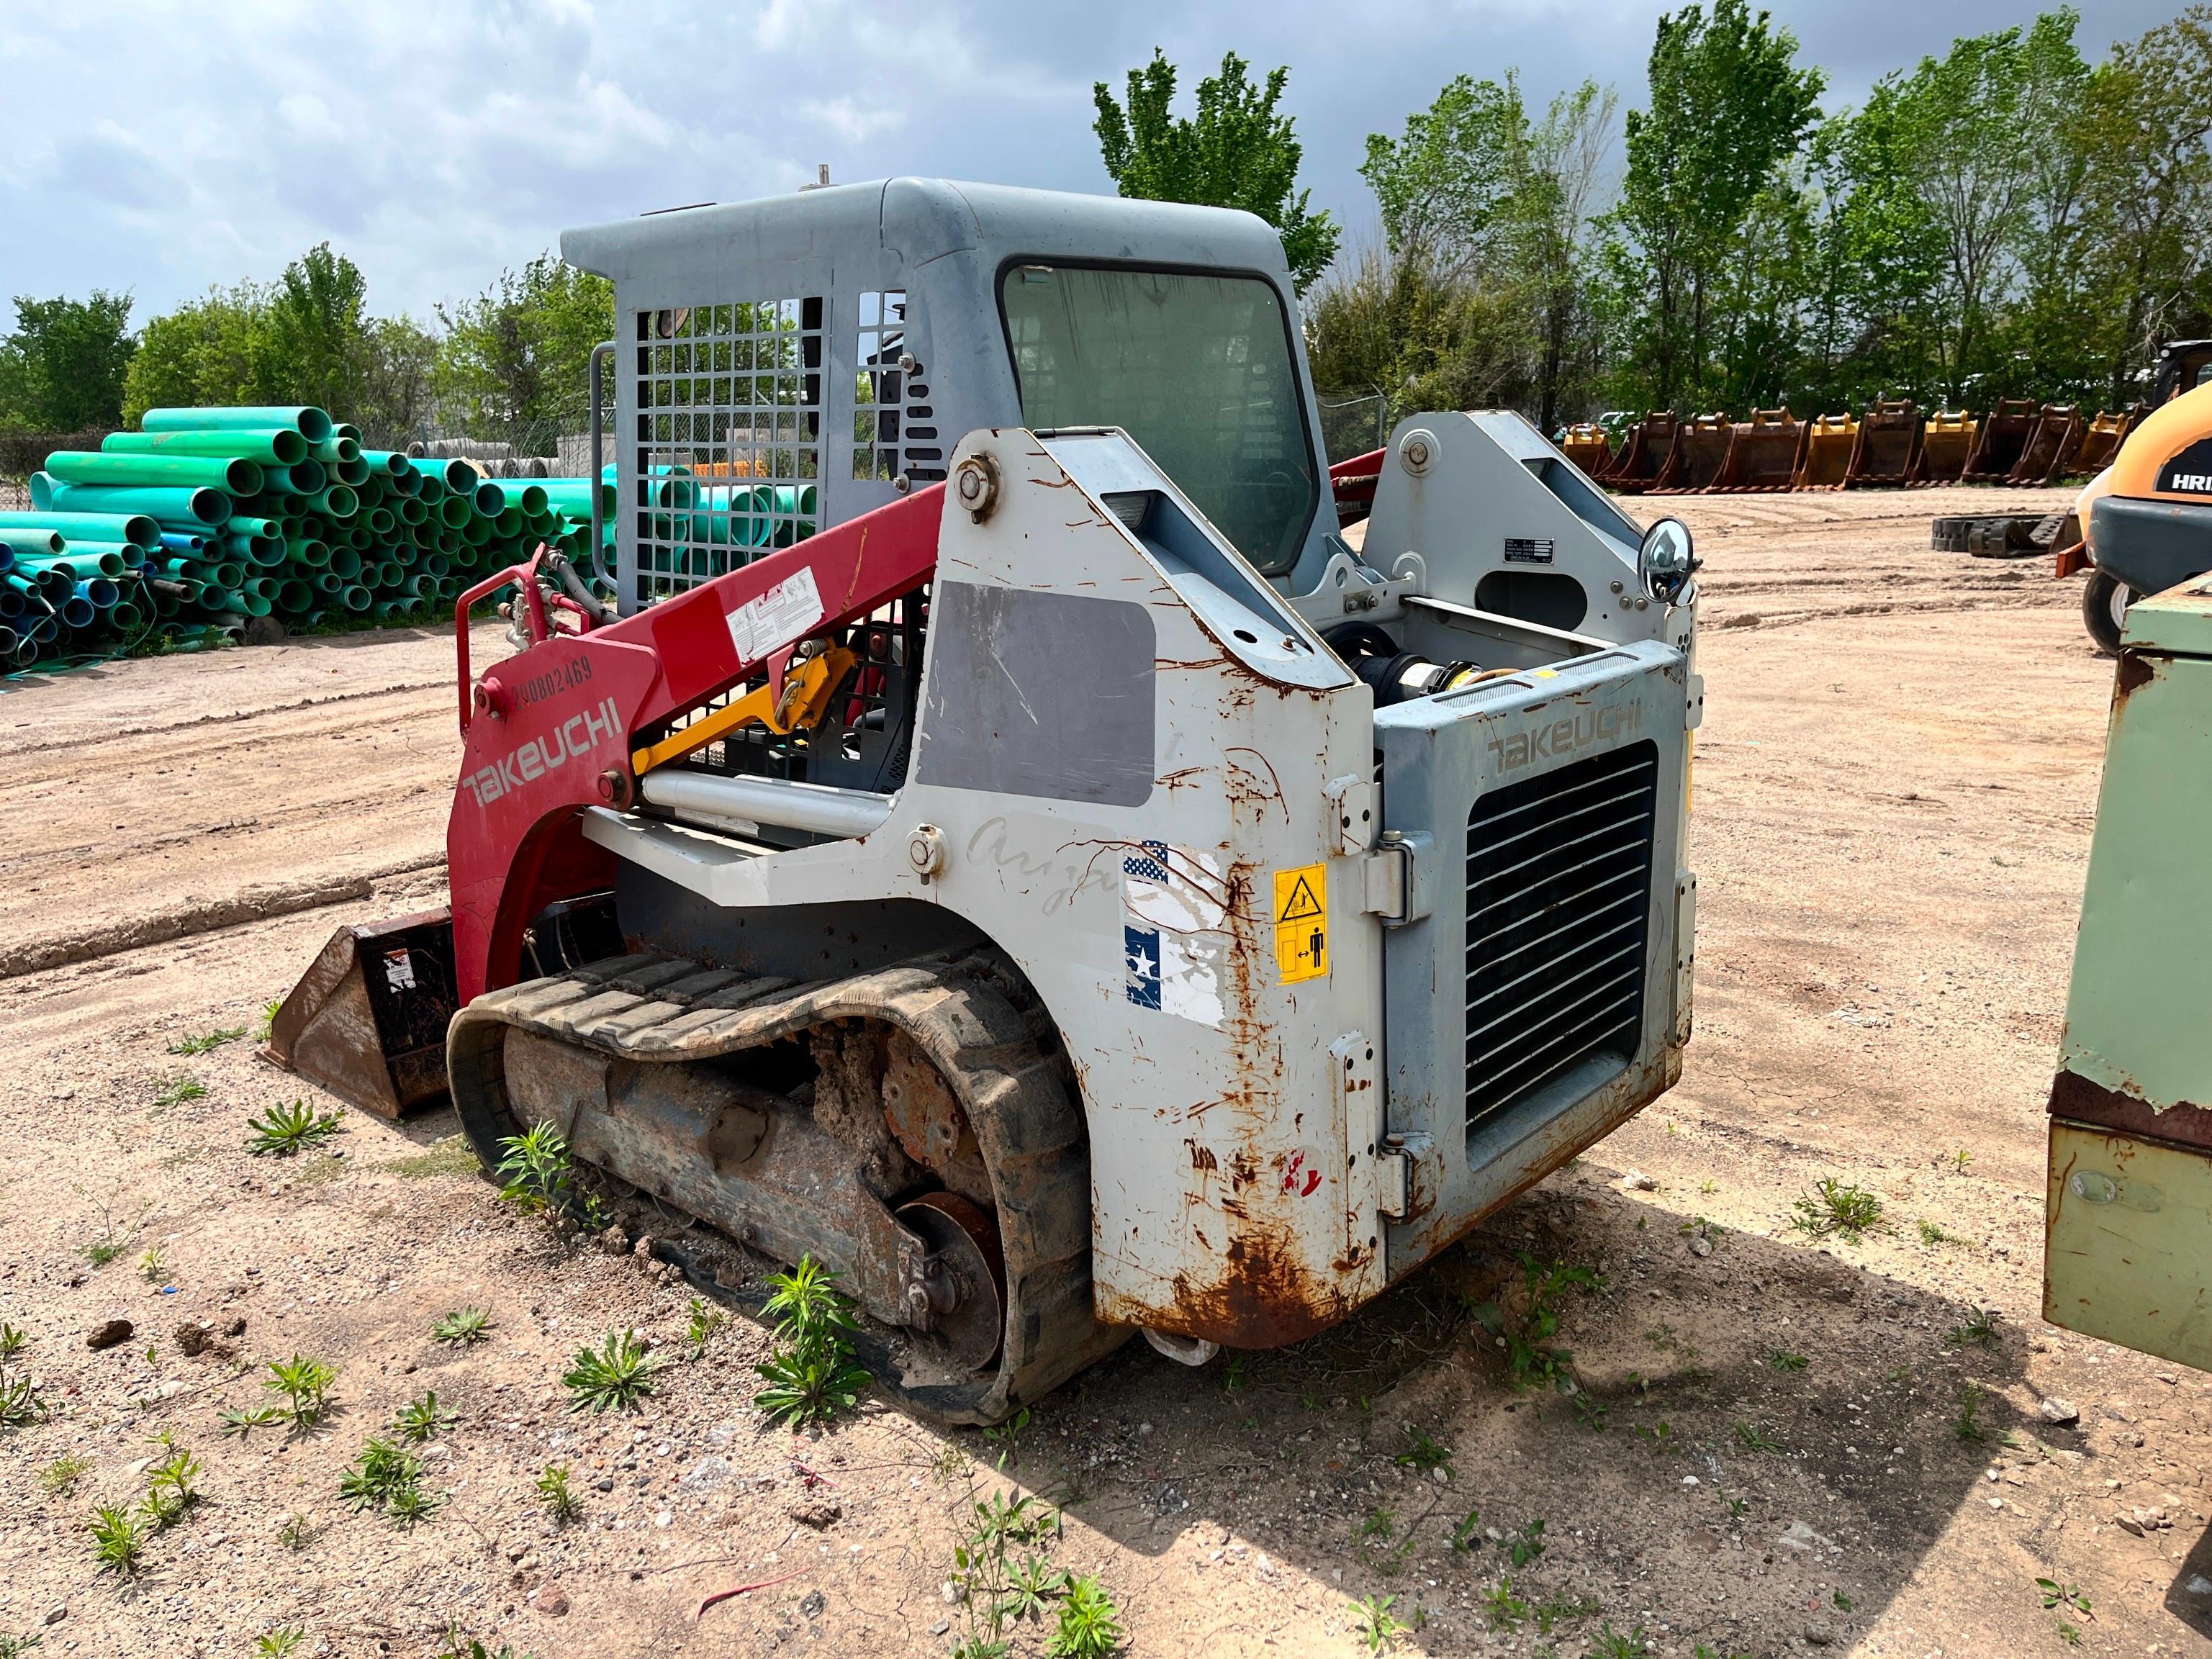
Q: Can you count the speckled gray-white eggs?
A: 0